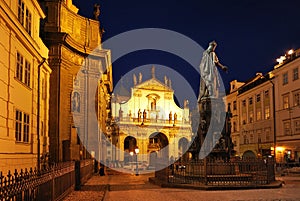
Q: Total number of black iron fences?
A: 2